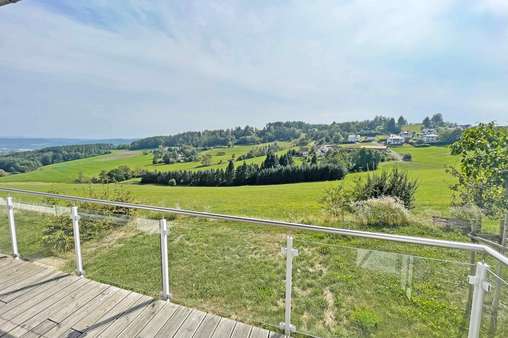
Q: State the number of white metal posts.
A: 5